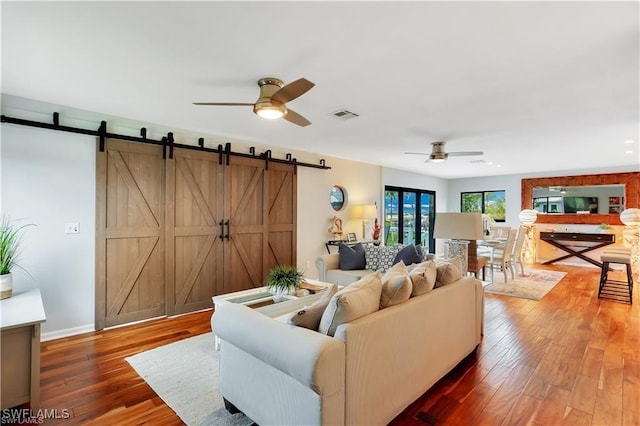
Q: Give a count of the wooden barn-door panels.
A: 4